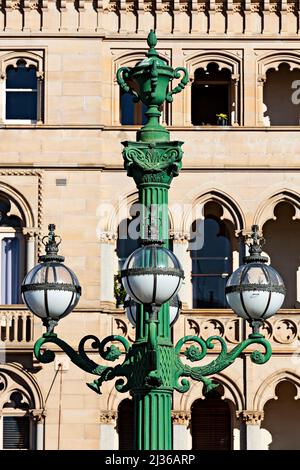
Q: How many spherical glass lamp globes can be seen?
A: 4